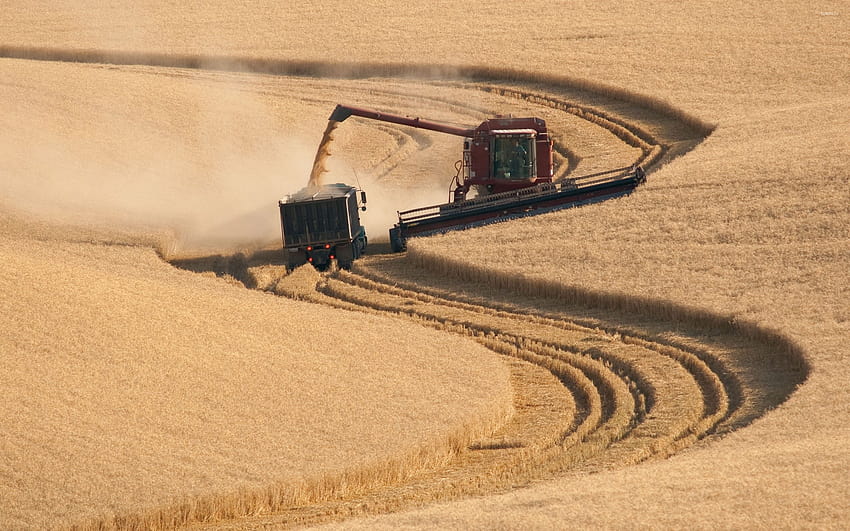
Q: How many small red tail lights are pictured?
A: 4